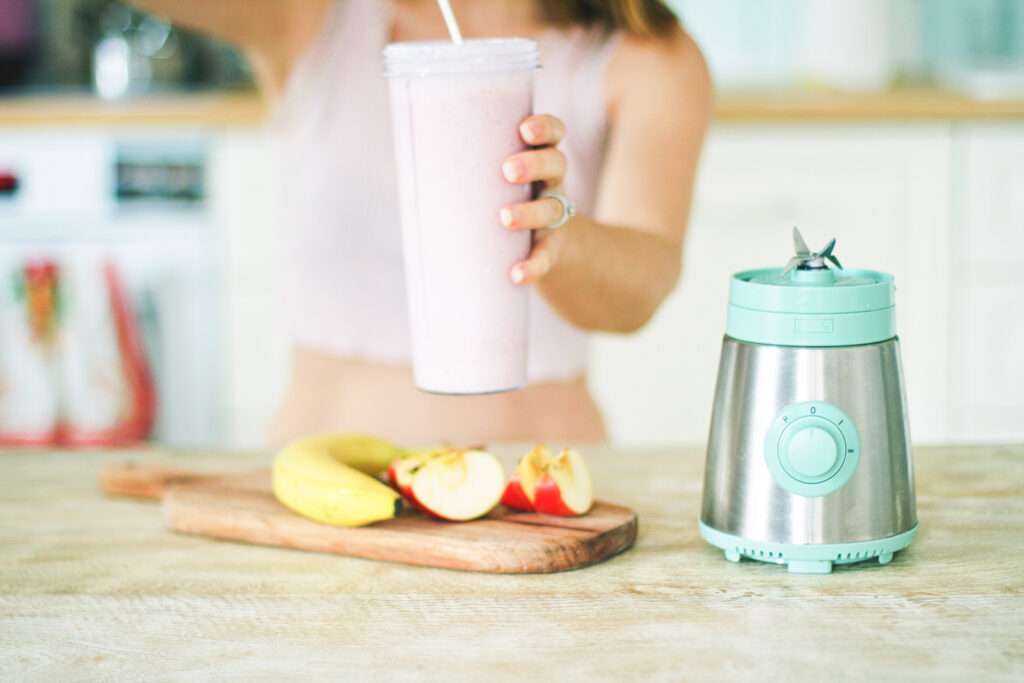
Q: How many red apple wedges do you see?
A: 4